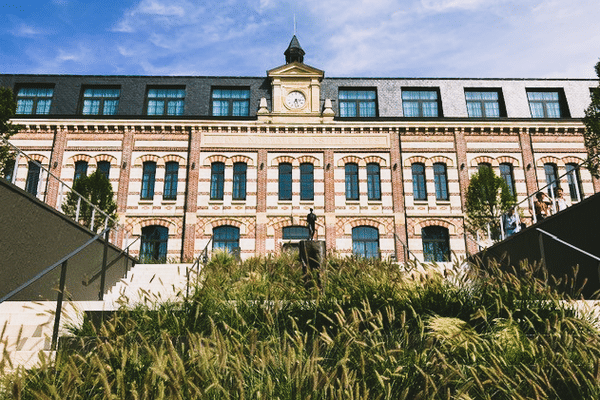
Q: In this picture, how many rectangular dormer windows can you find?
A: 8